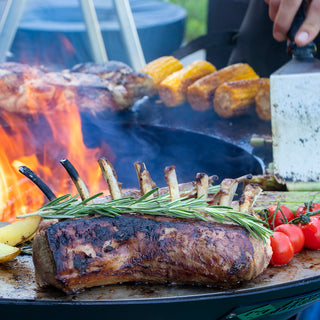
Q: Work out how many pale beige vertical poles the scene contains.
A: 3